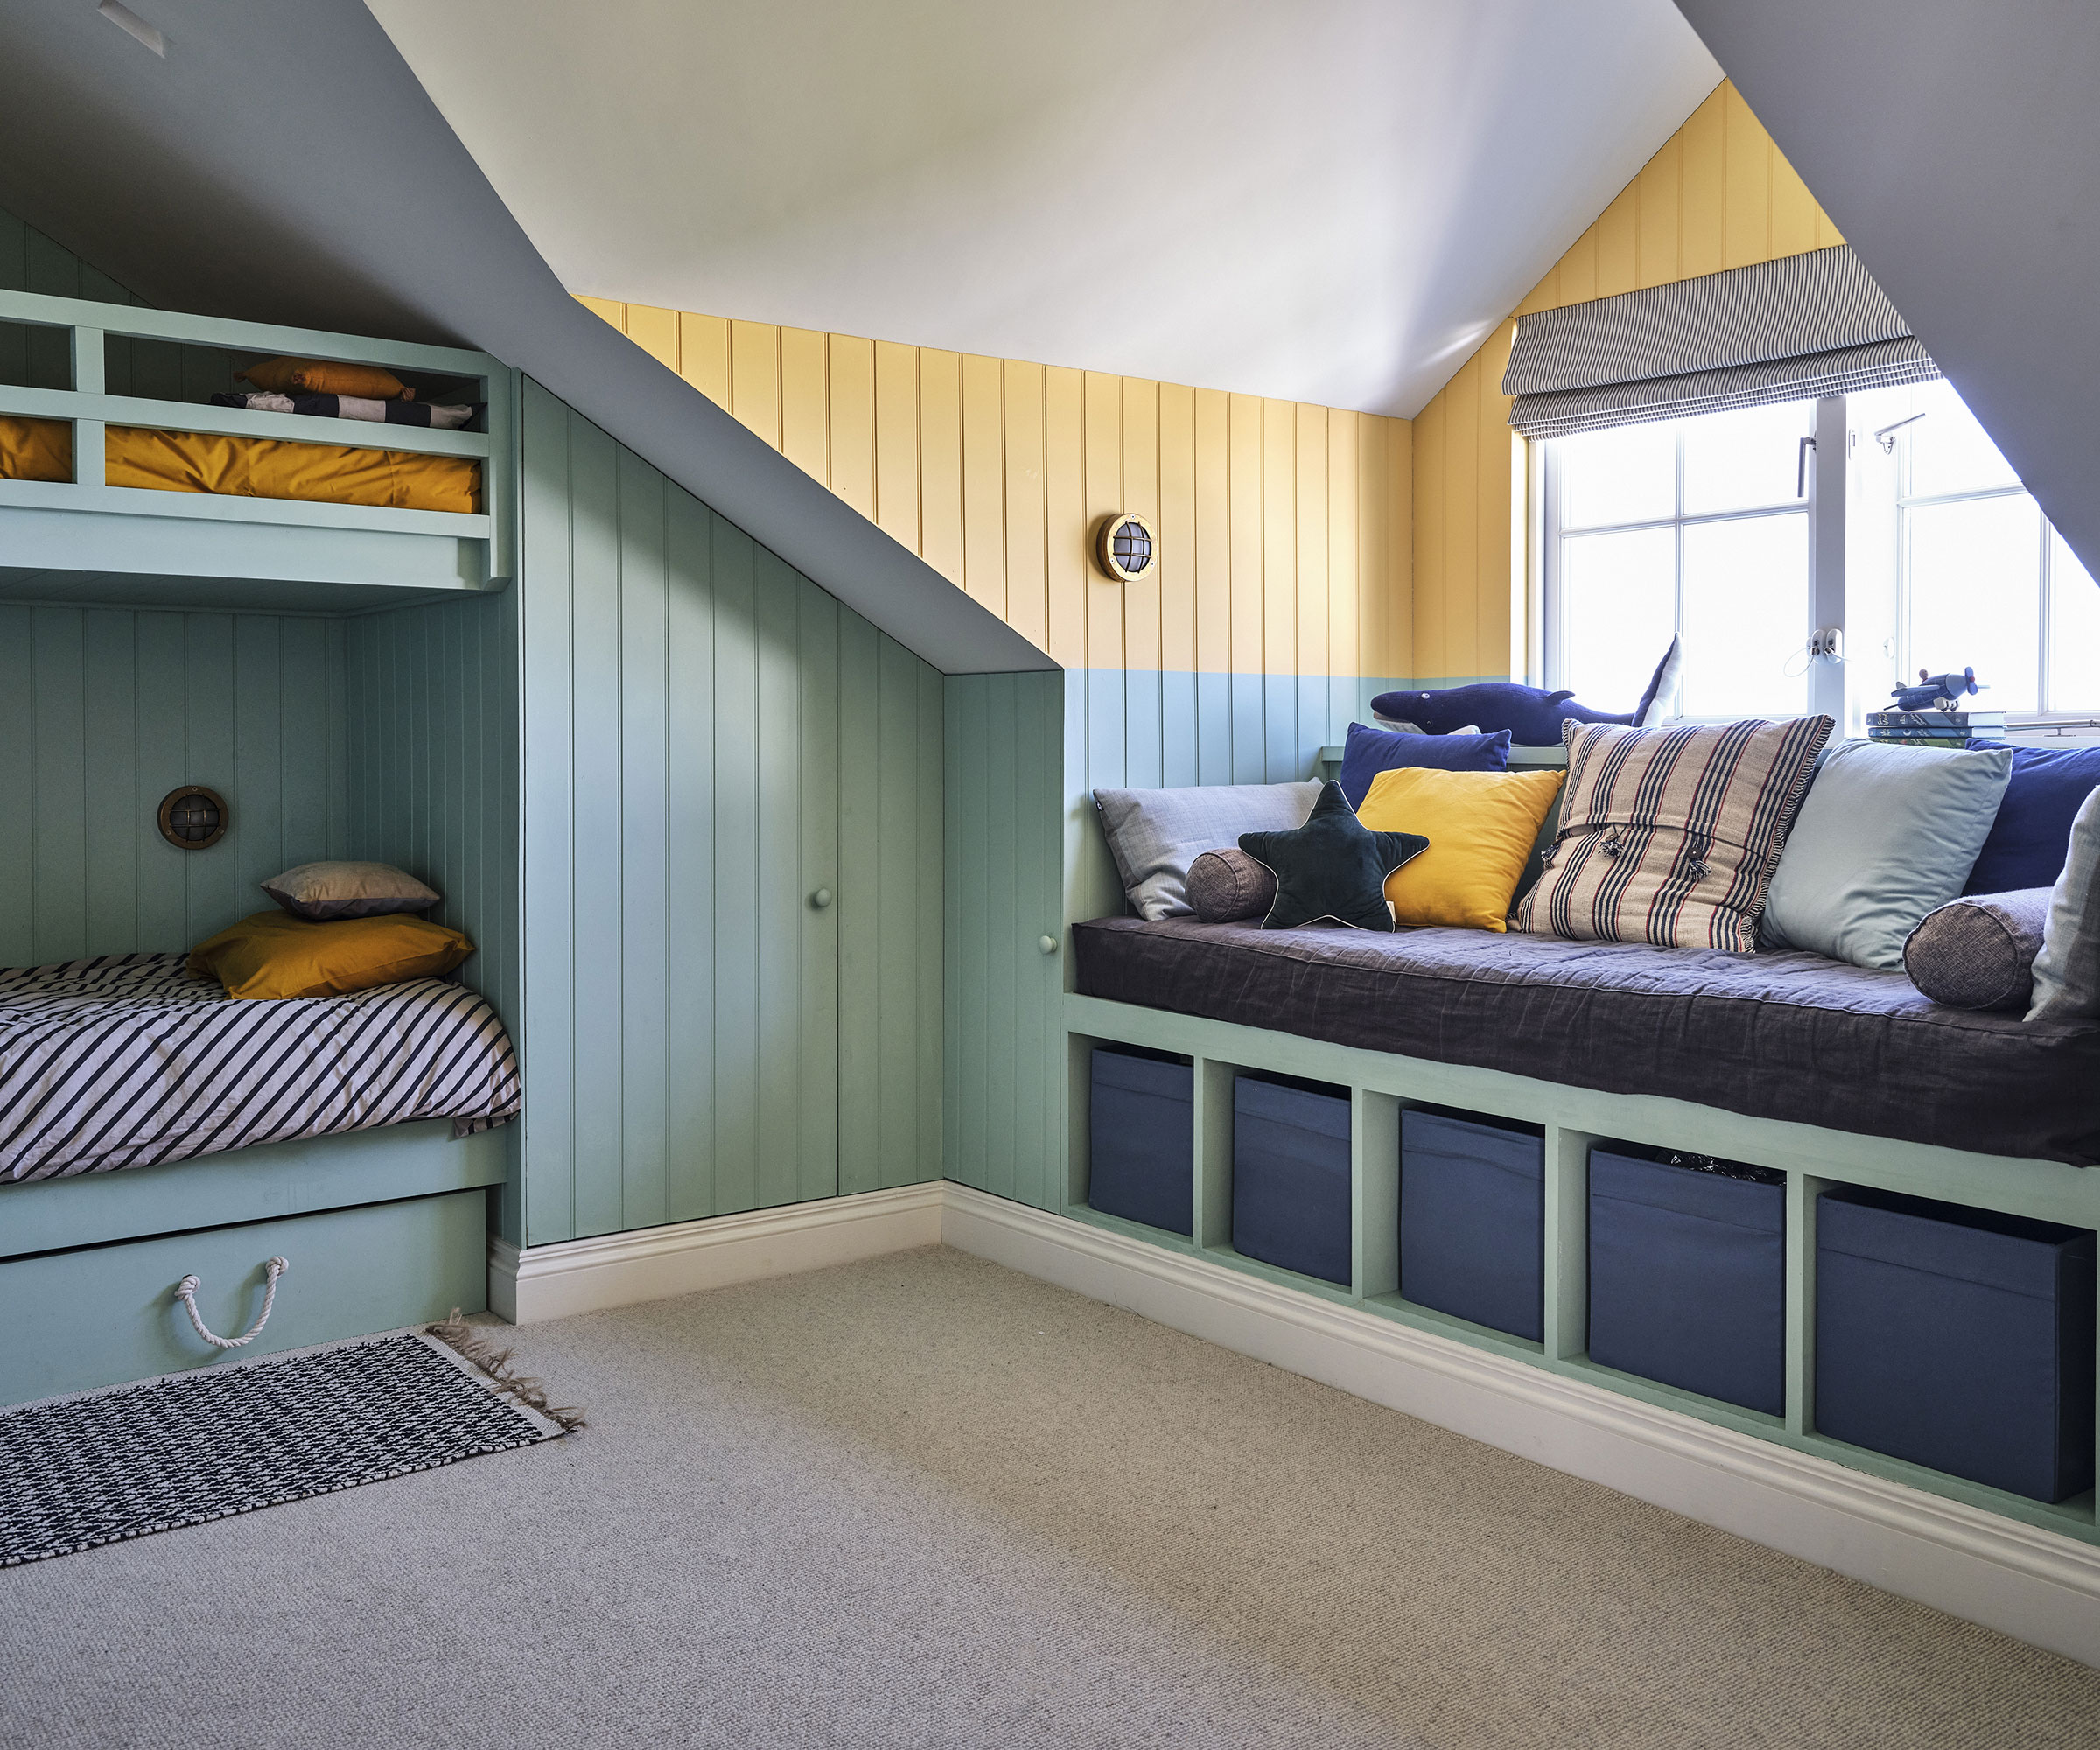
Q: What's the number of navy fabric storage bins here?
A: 5